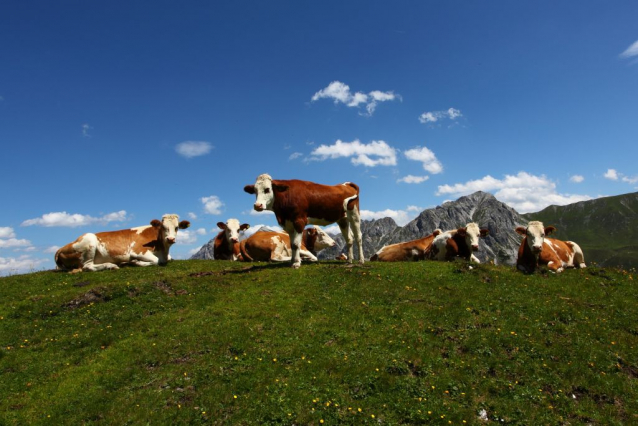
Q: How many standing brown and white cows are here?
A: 1